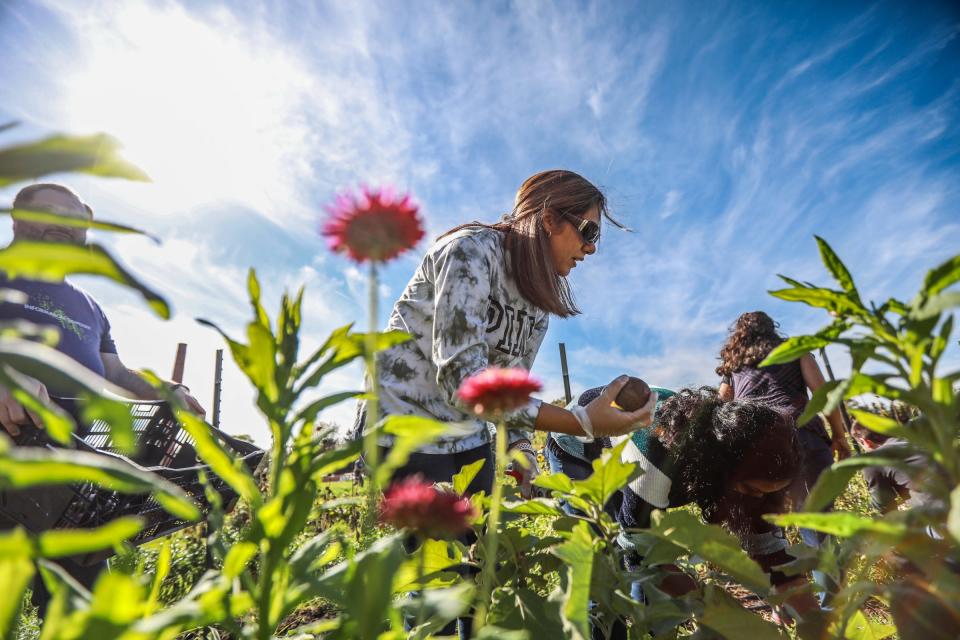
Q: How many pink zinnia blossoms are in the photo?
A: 3